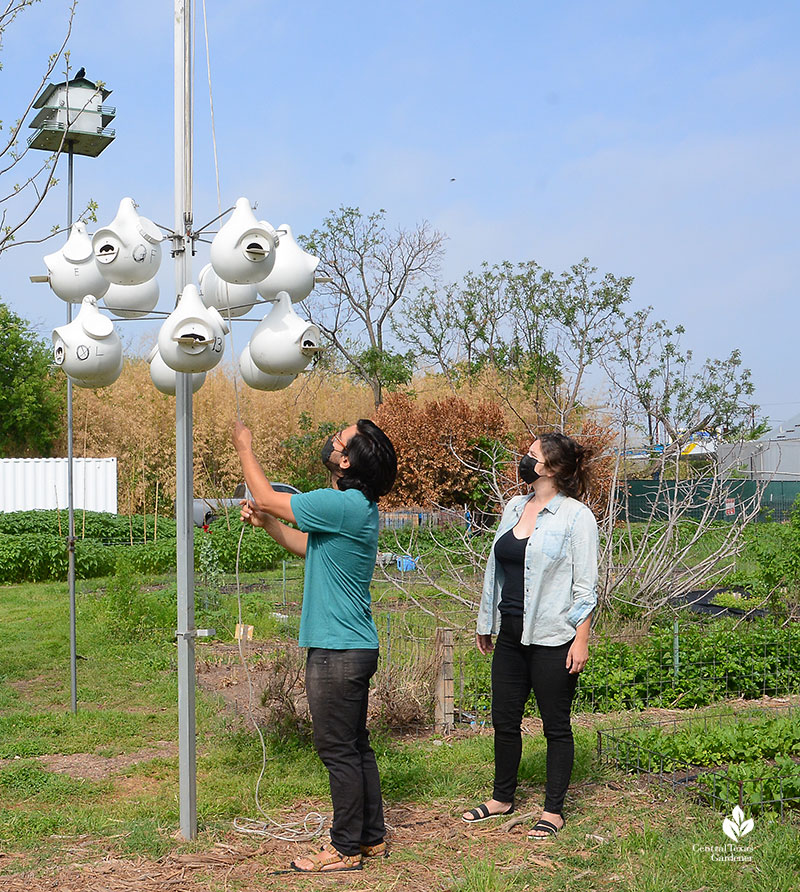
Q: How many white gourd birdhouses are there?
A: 12